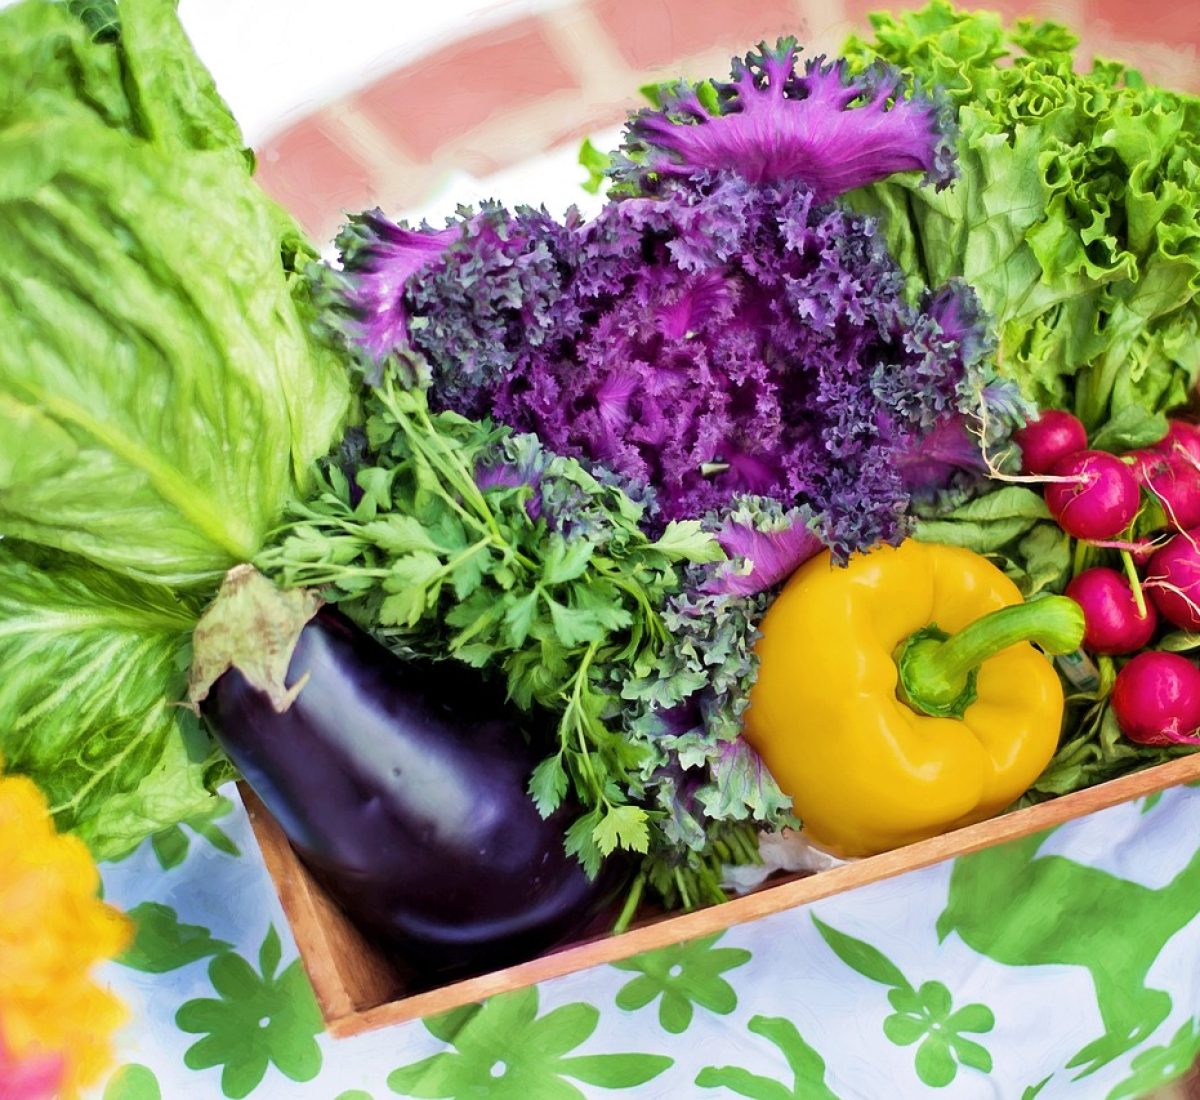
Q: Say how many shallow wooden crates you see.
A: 1